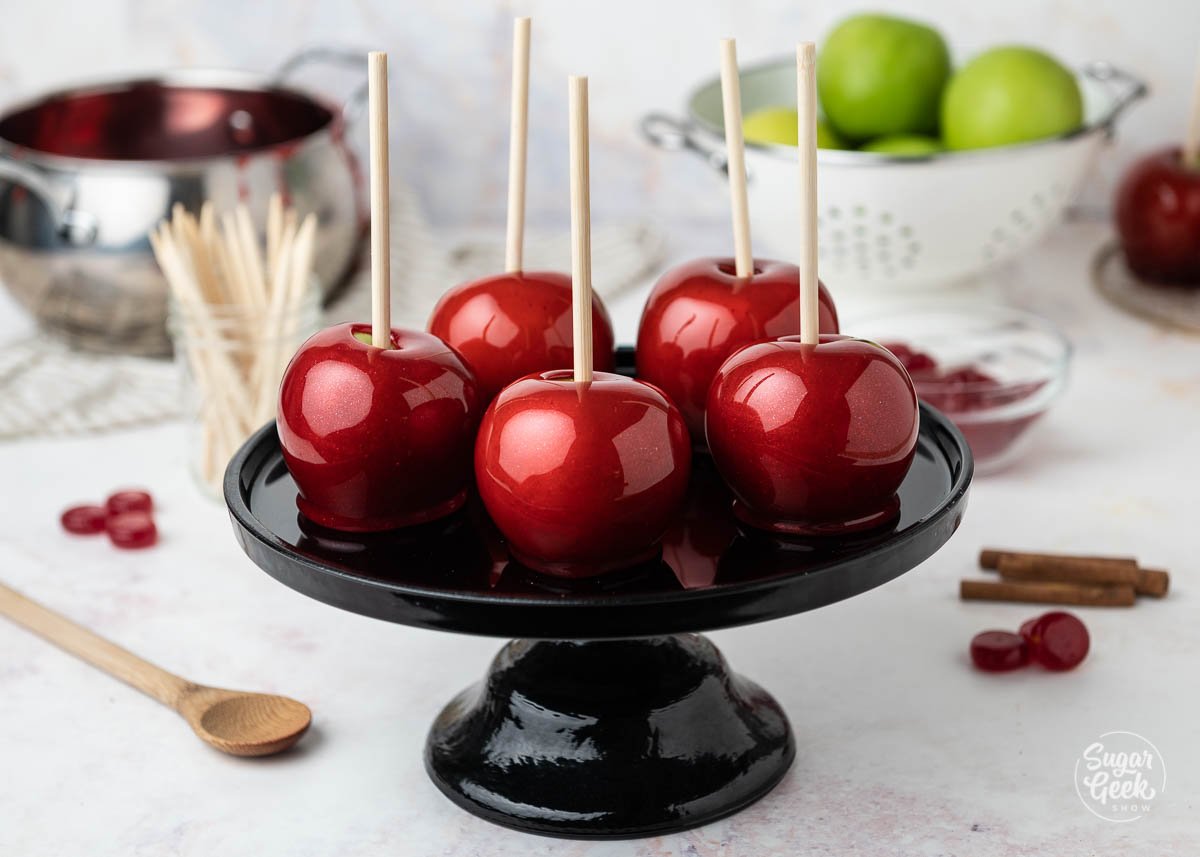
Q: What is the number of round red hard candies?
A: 6